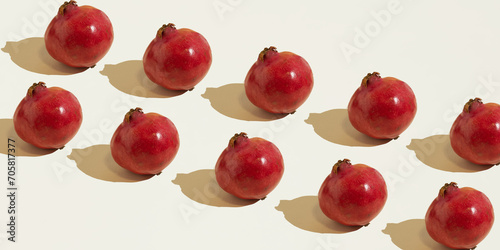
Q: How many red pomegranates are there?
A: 10